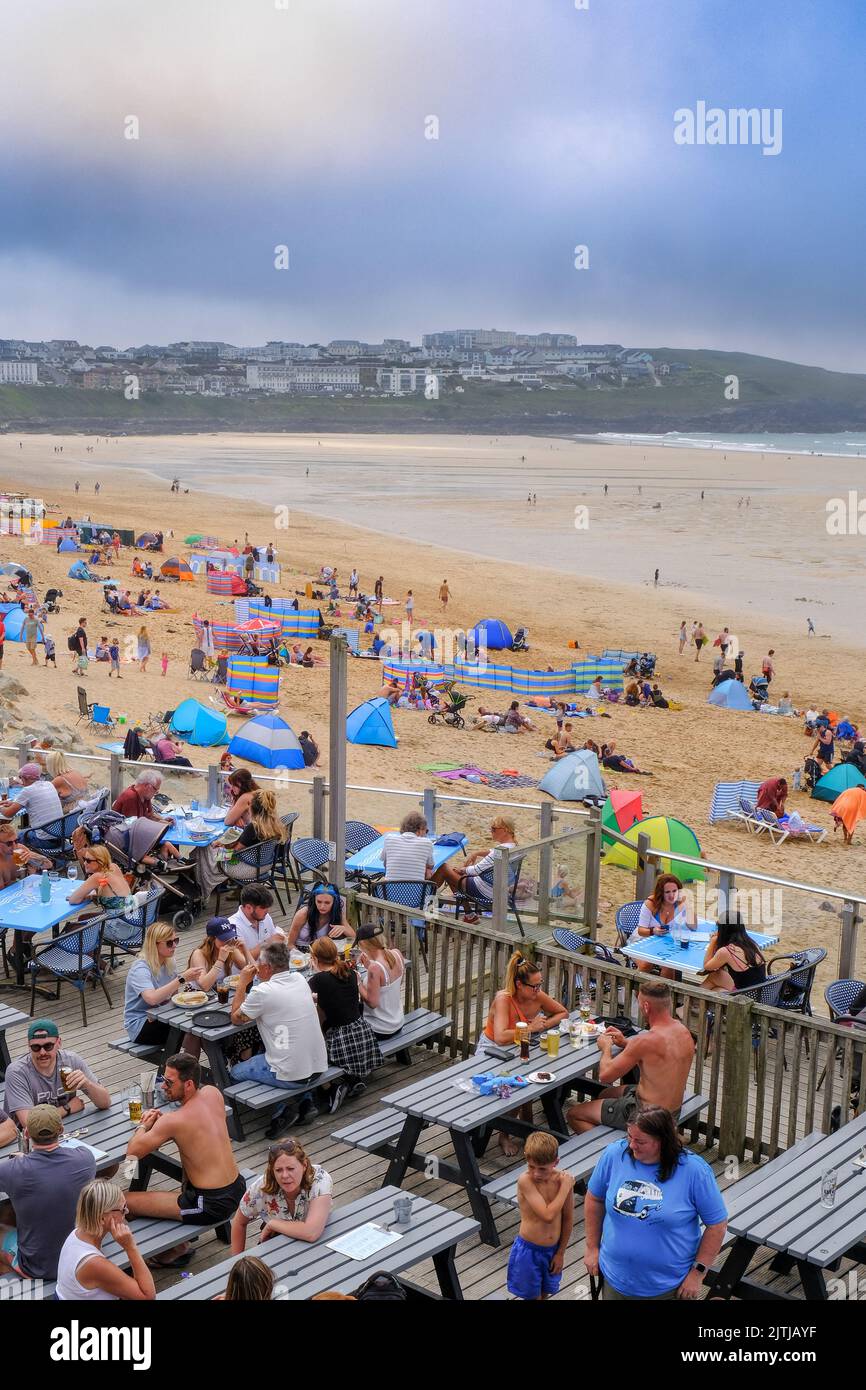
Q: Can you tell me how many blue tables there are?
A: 5